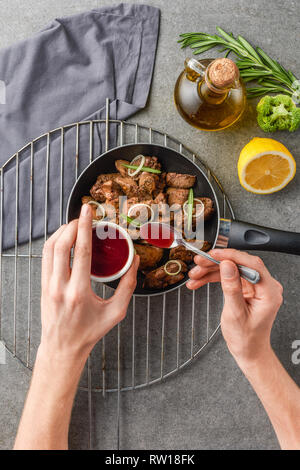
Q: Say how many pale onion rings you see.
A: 5